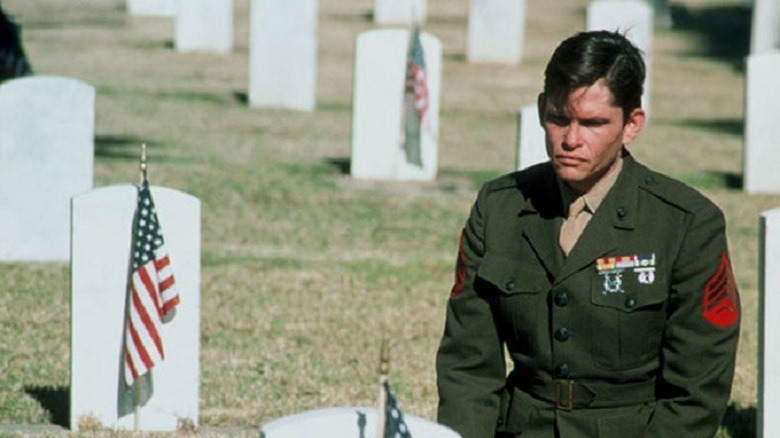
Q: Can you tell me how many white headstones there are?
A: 14